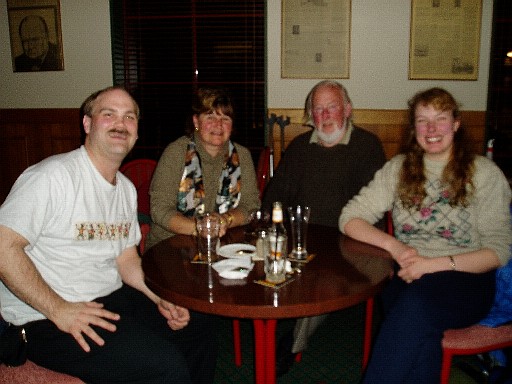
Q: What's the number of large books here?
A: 0